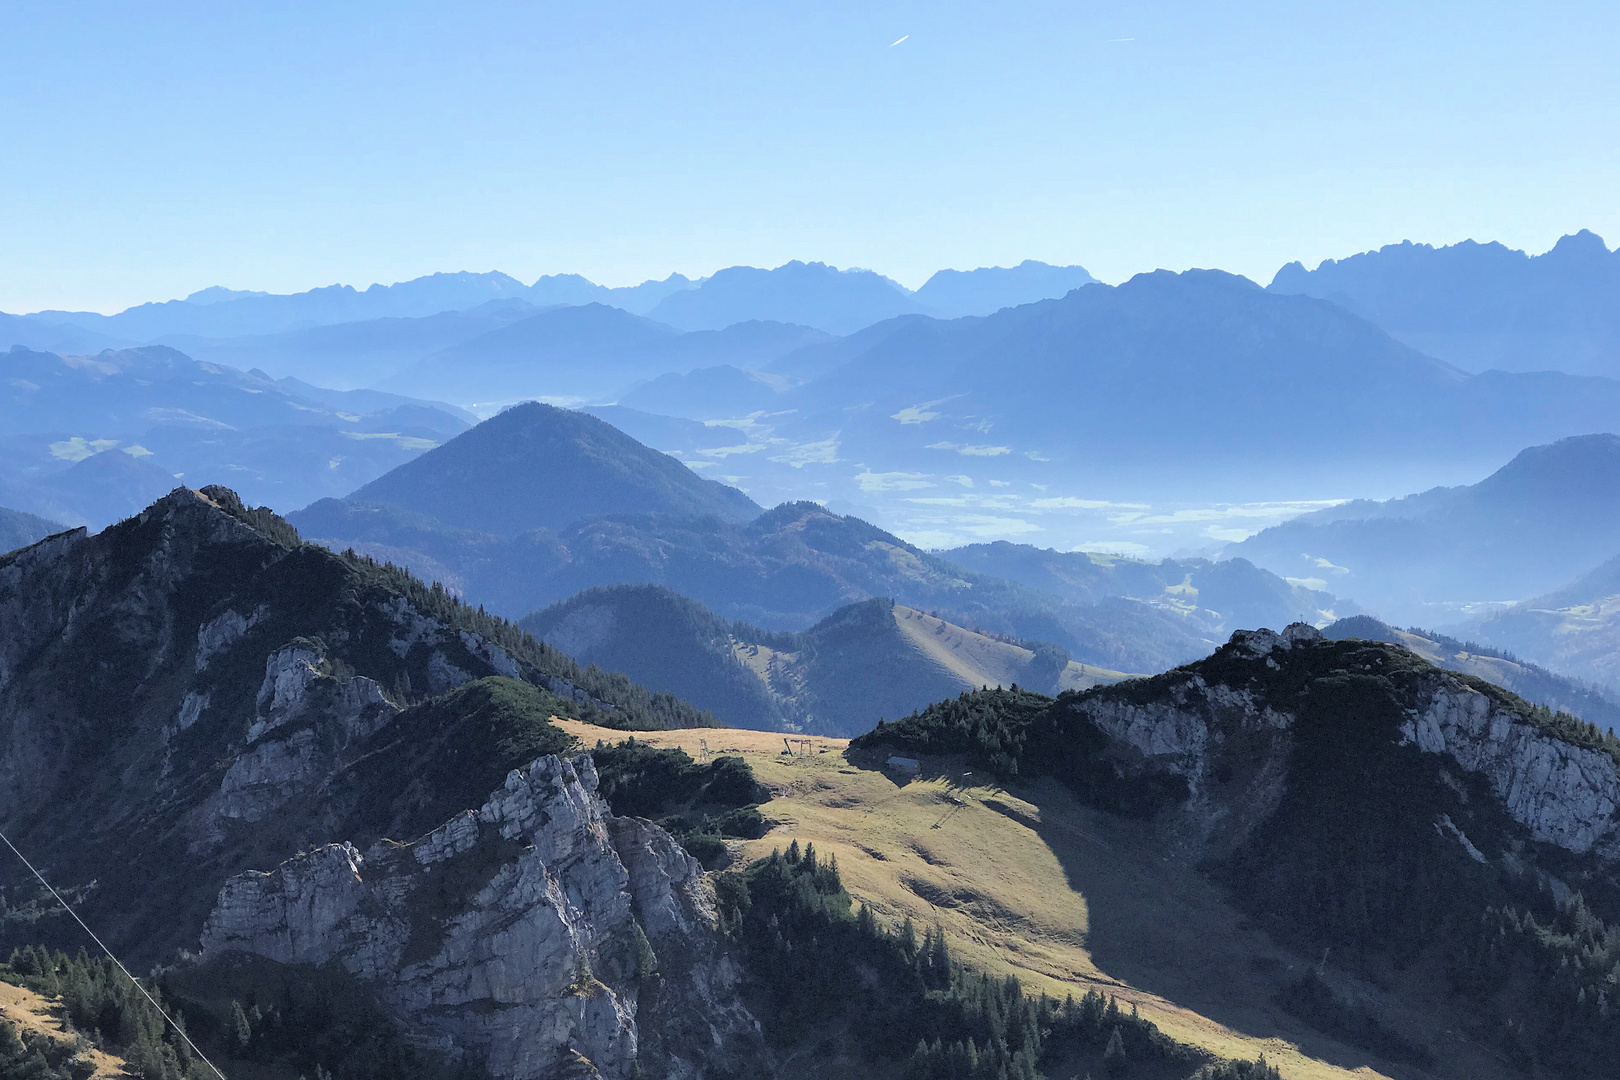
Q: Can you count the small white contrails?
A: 2